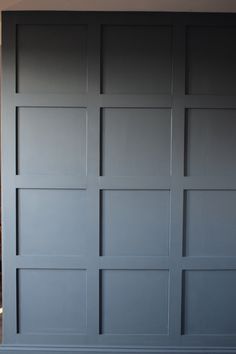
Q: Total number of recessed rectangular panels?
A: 12